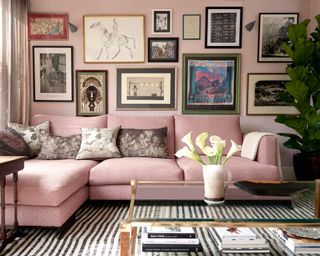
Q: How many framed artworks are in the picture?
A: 12